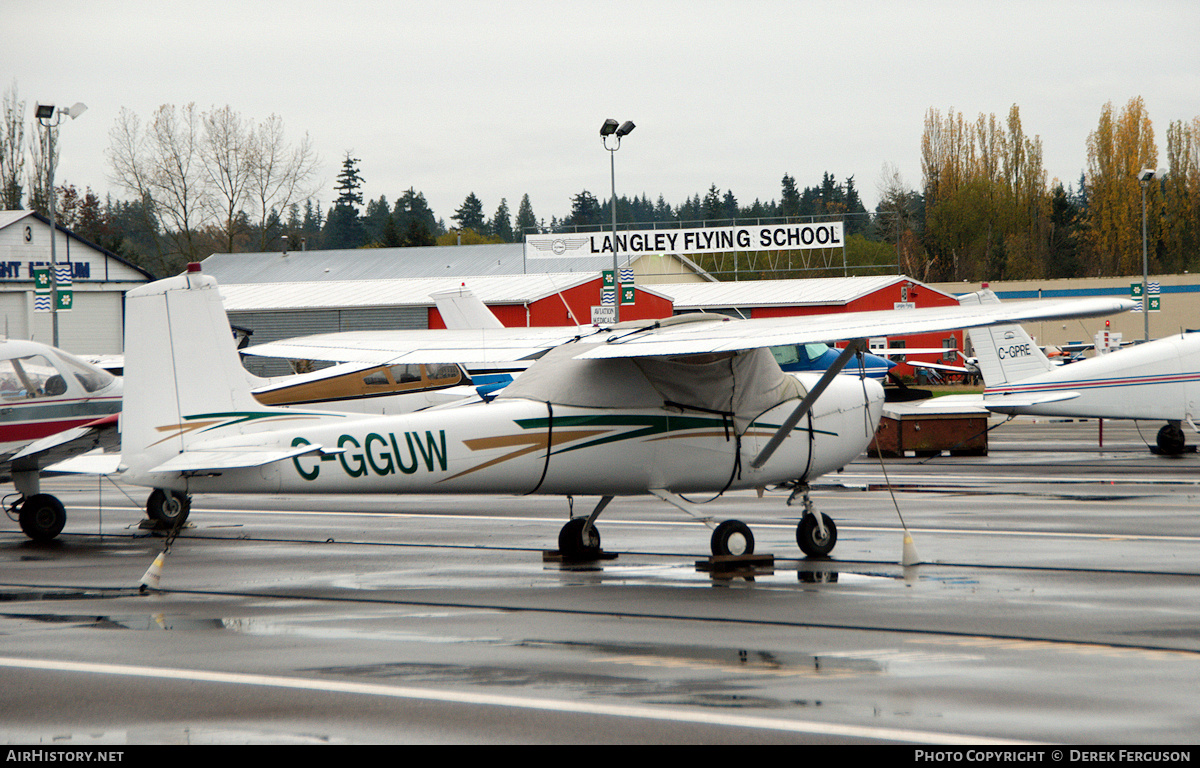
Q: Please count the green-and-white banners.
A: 6